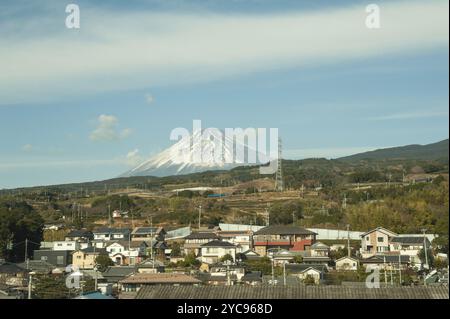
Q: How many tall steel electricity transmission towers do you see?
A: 1